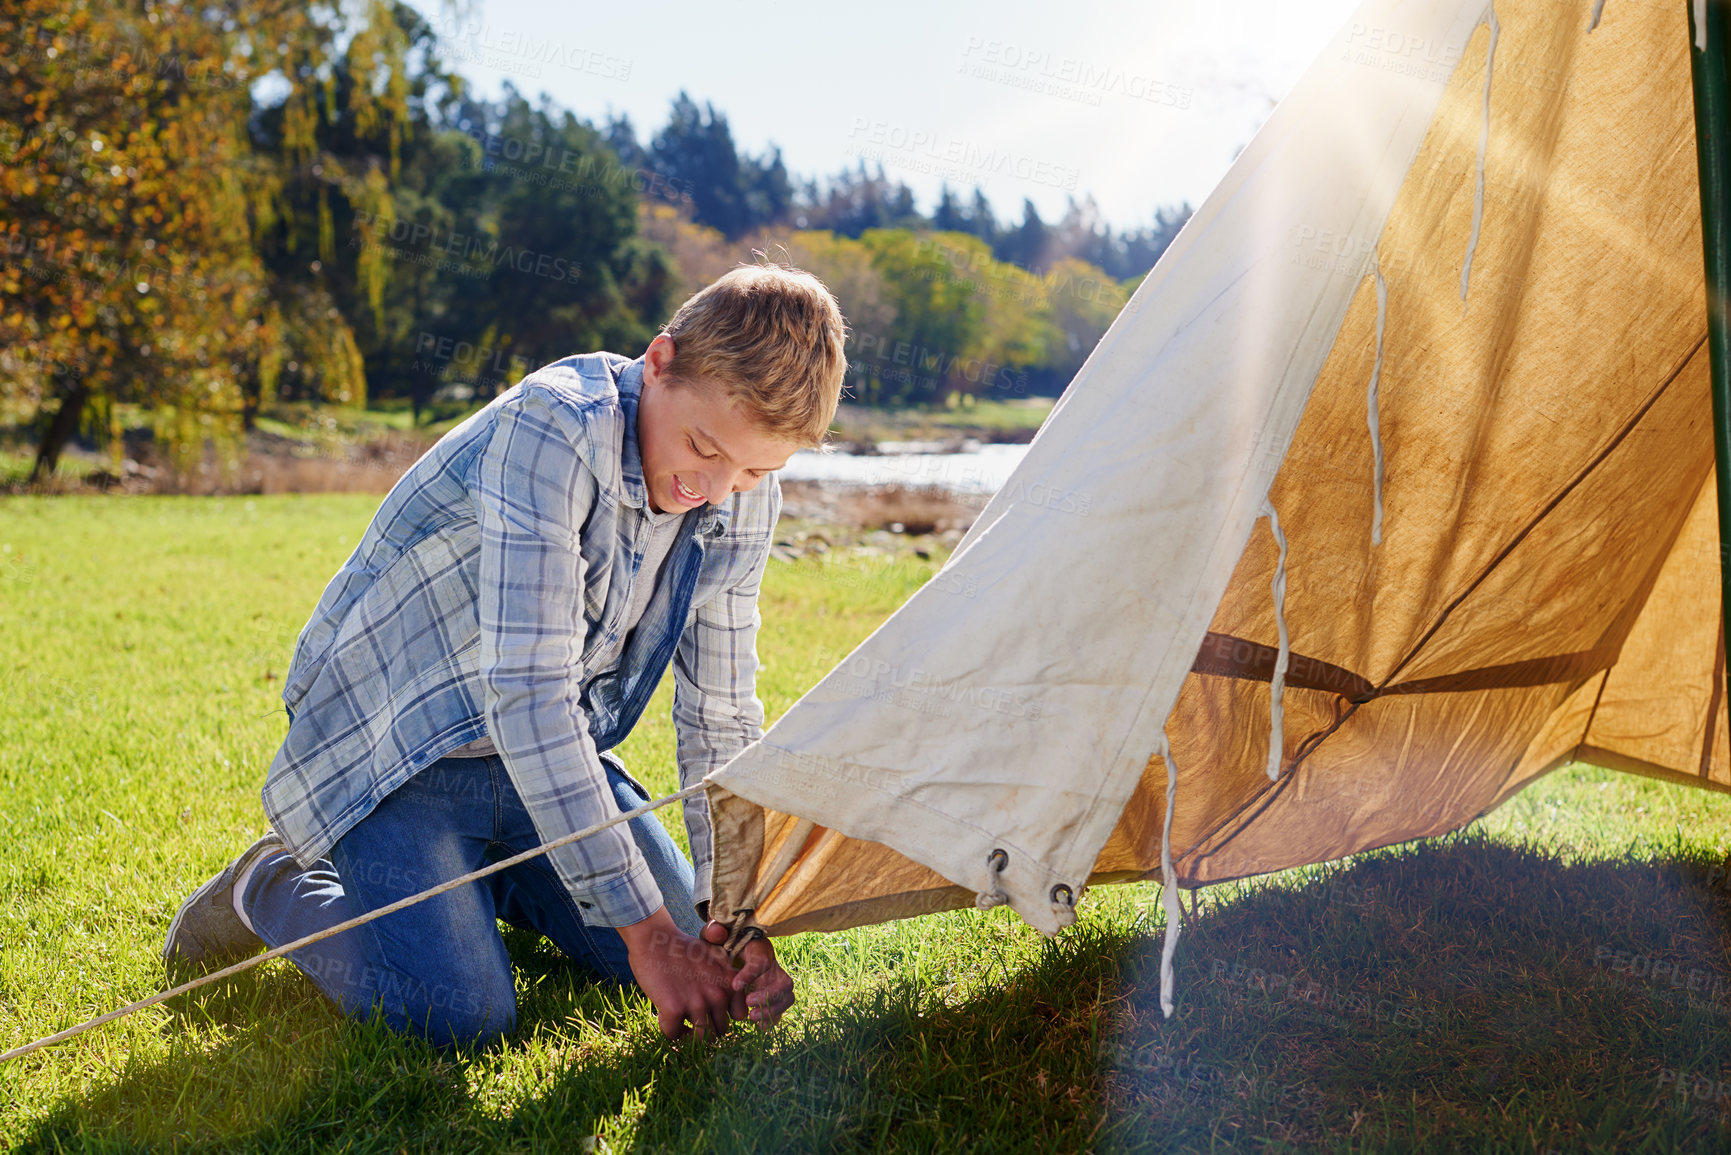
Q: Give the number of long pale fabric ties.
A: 4